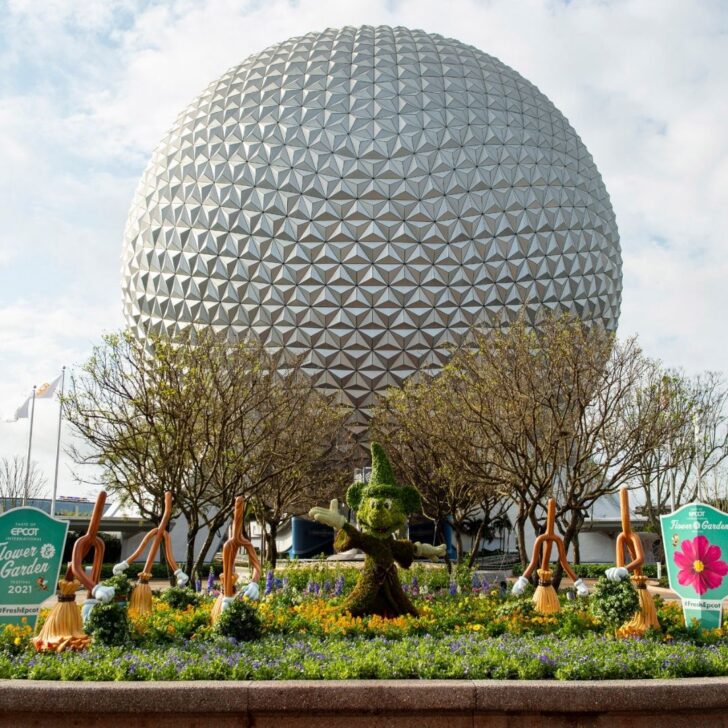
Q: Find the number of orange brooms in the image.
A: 5